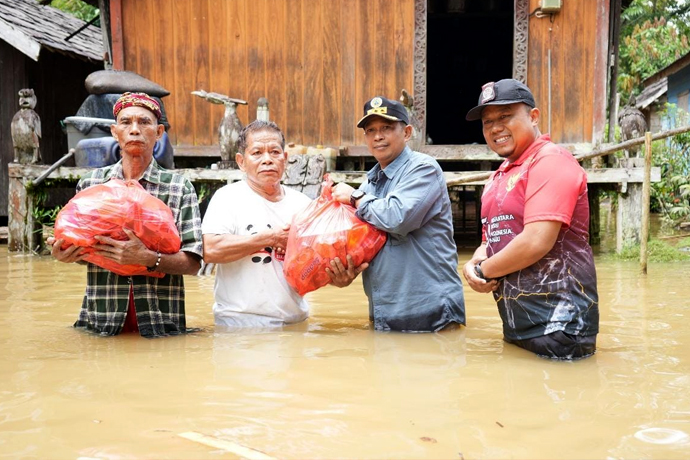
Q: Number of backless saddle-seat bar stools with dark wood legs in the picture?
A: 0